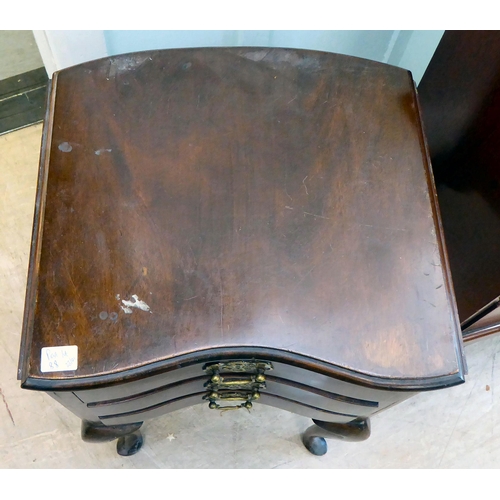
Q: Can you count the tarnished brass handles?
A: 3